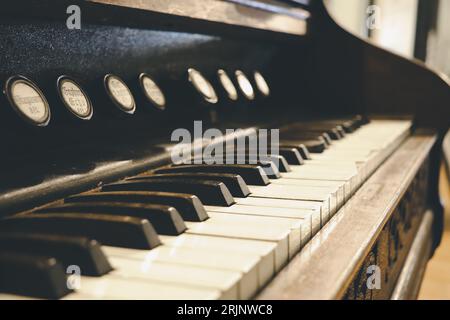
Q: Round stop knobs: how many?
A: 8